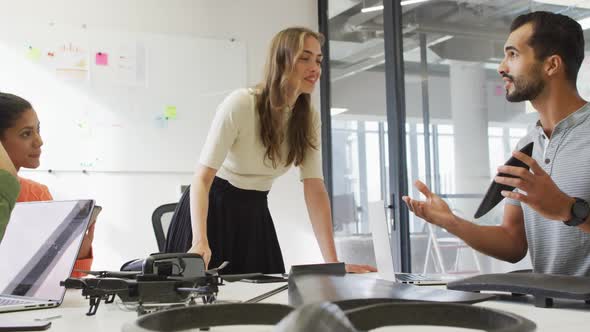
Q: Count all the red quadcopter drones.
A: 0